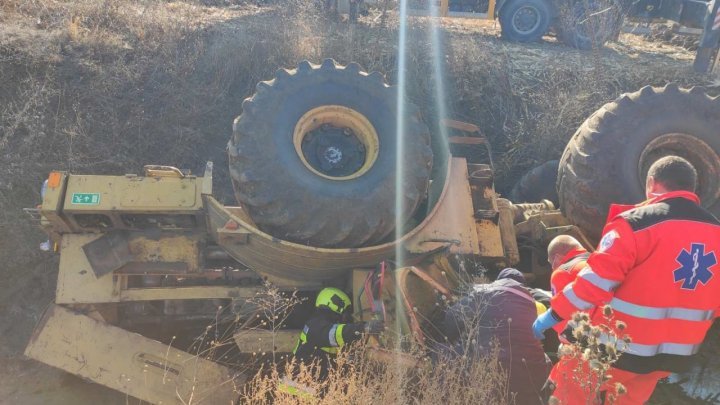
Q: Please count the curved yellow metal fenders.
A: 1